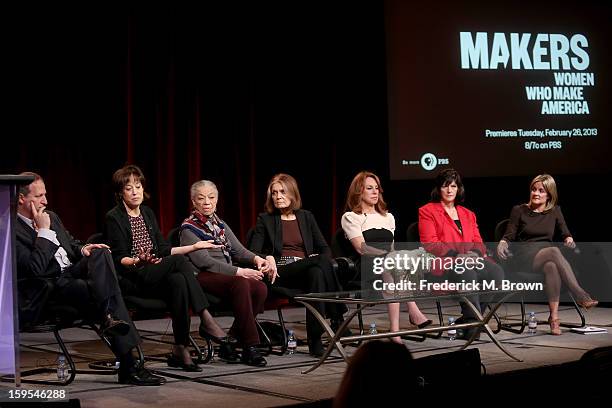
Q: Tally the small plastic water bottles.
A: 5